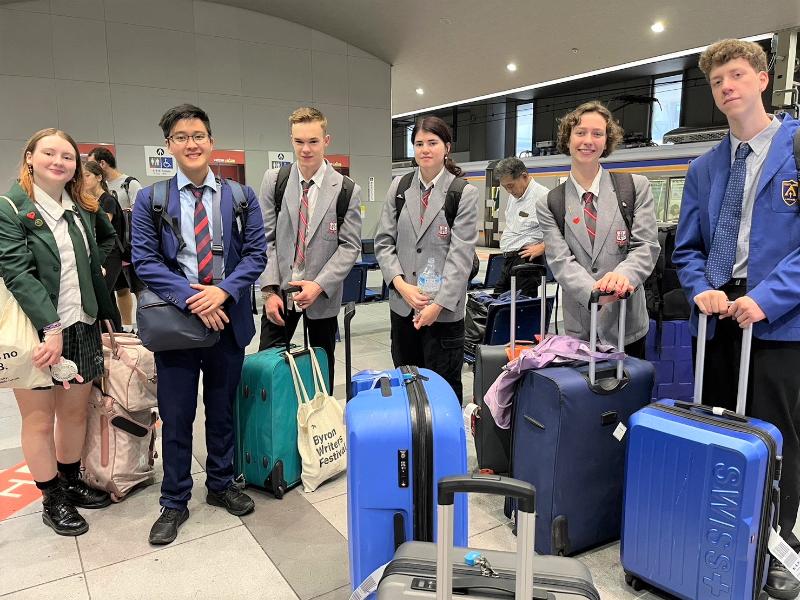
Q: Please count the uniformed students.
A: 6